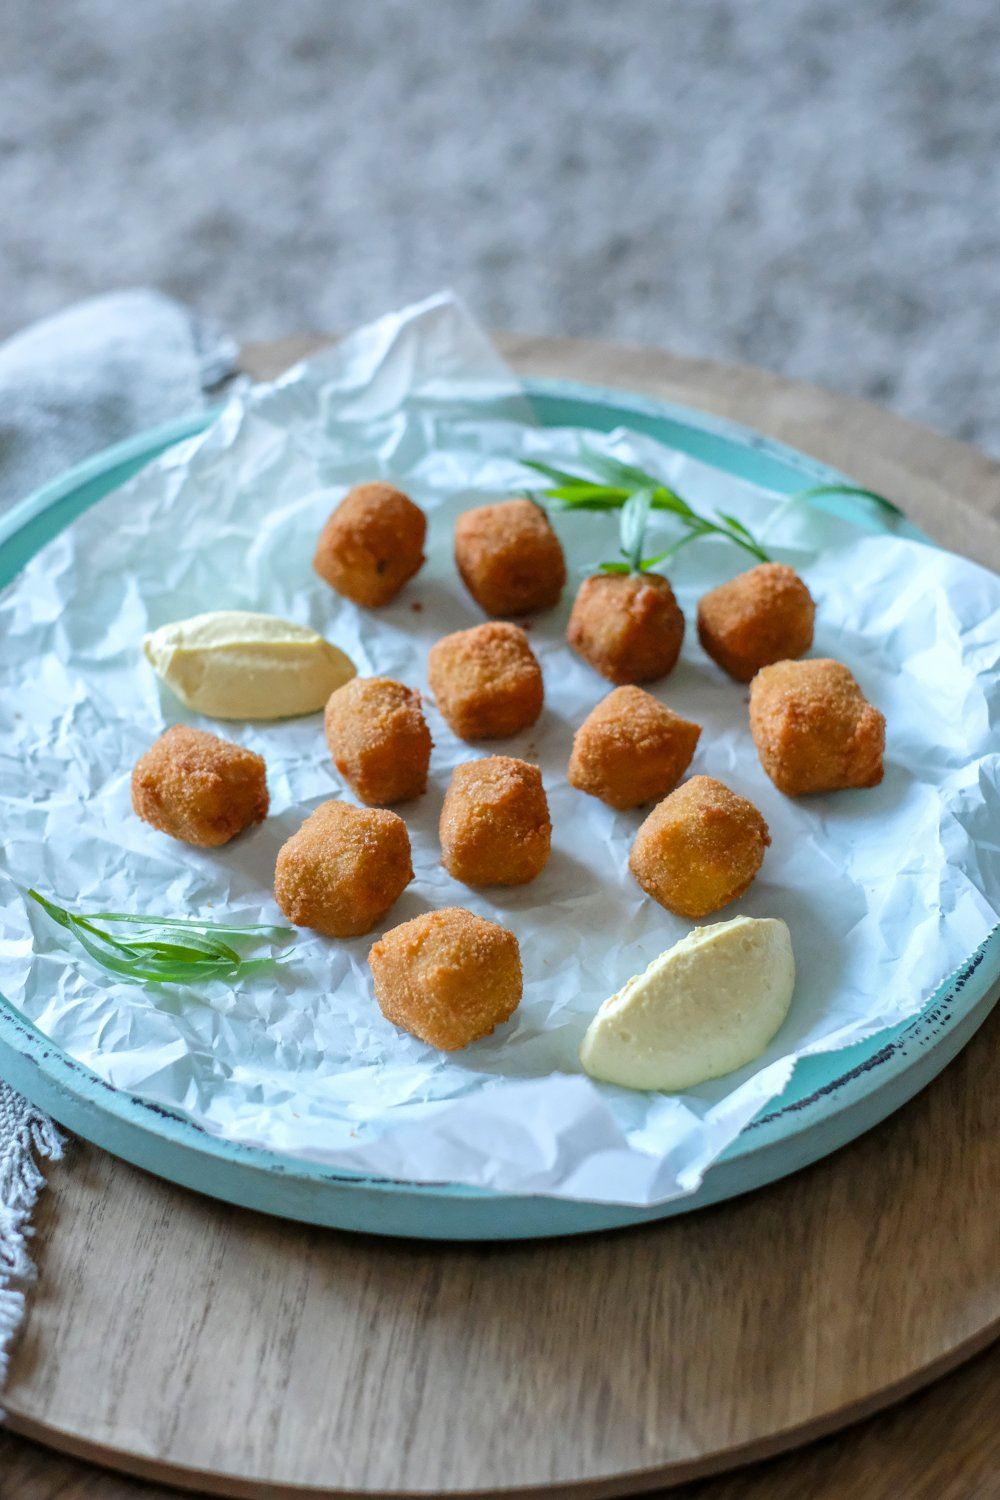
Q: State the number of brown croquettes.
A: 13